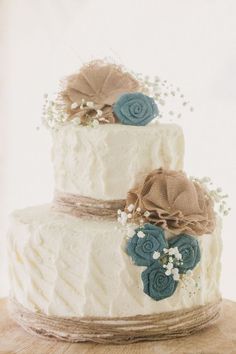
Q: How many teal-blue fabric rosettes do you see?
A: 4